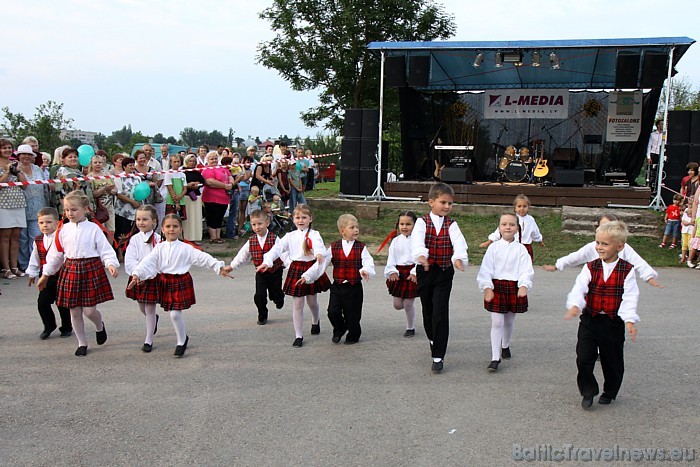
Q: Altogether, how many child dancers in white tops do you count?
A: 13